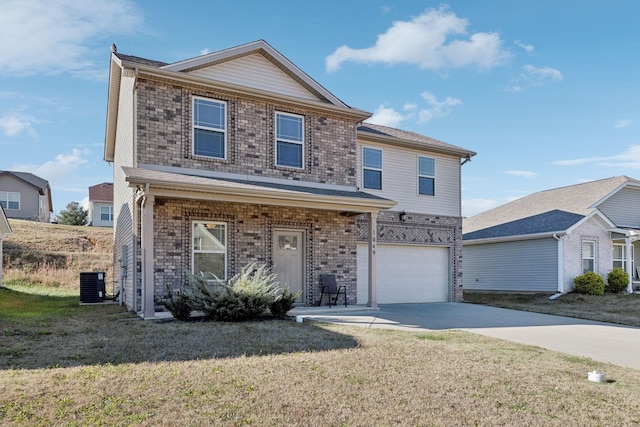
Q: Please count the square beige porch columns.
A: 2